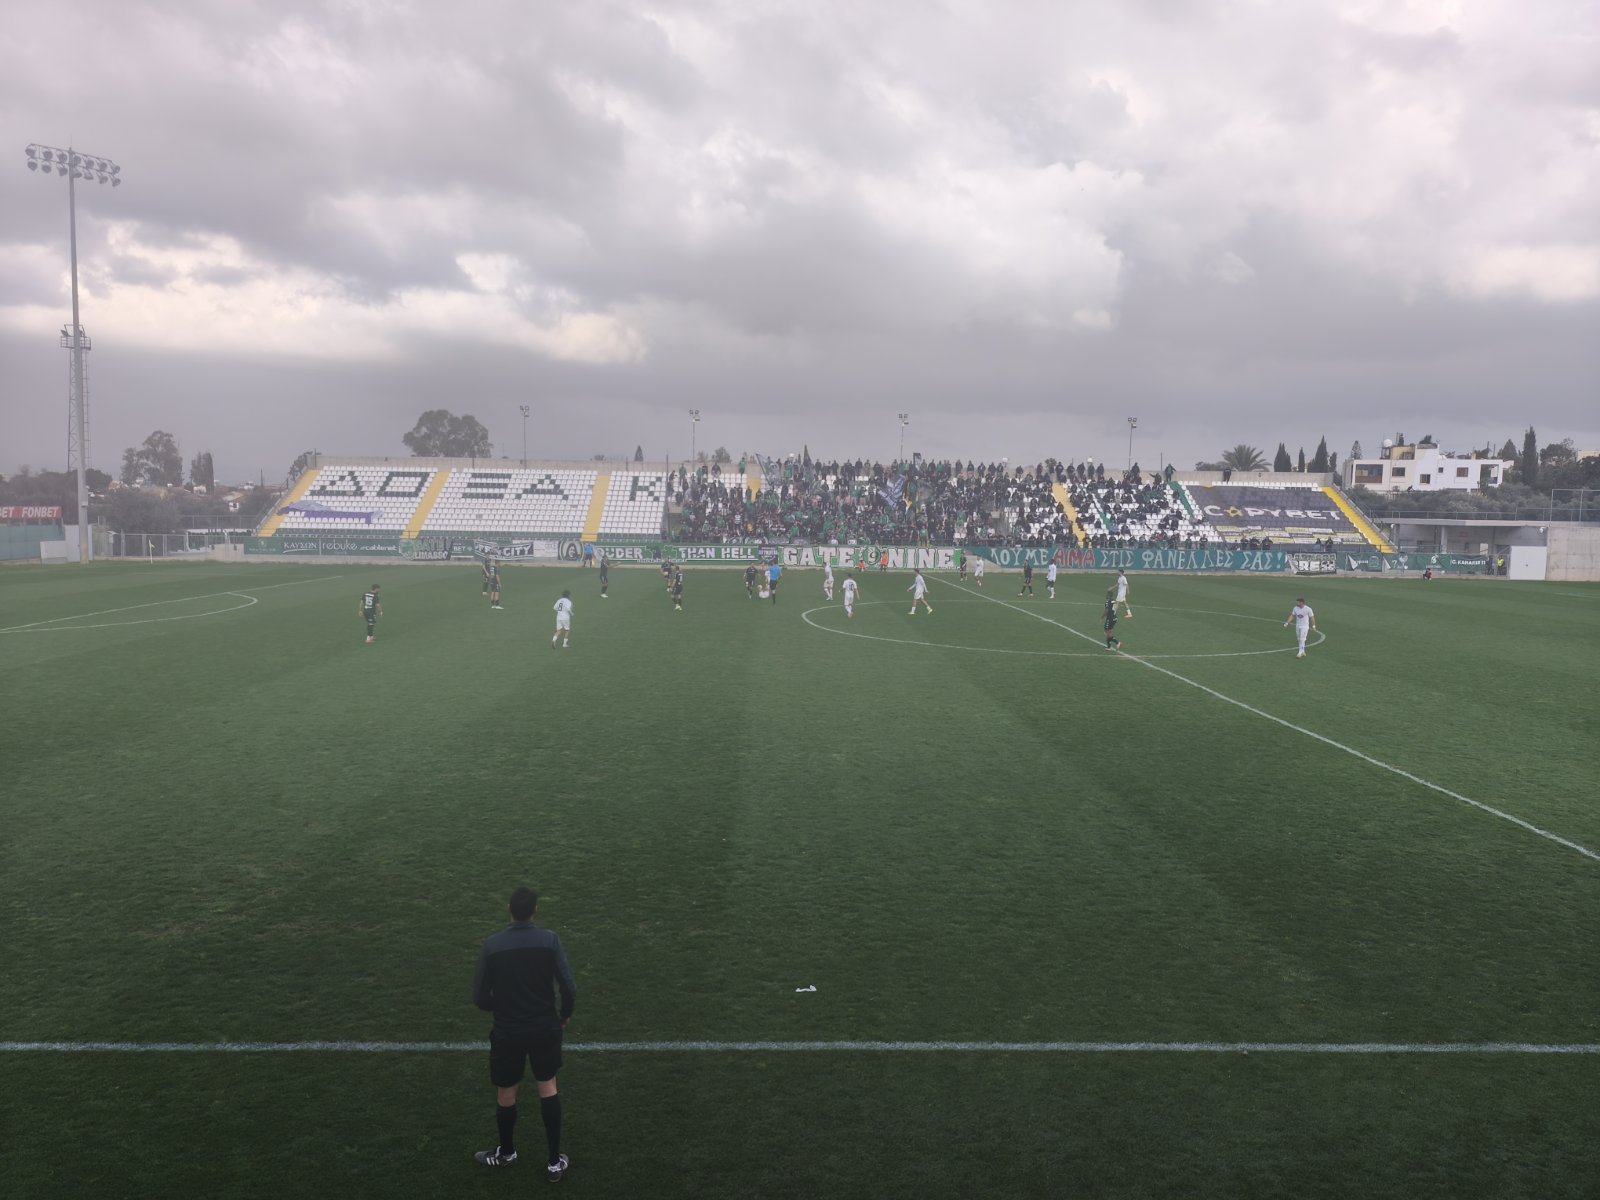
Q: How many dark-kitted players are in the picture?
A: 10